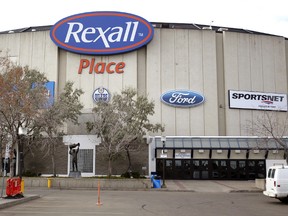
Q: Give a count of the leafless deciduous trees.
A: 1